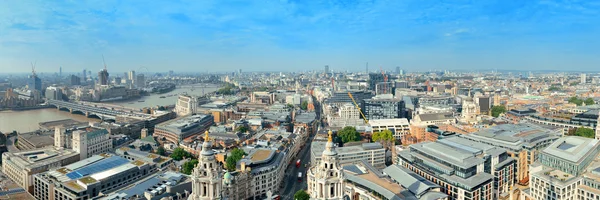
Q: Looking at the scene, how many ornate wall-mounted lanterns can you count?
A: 0